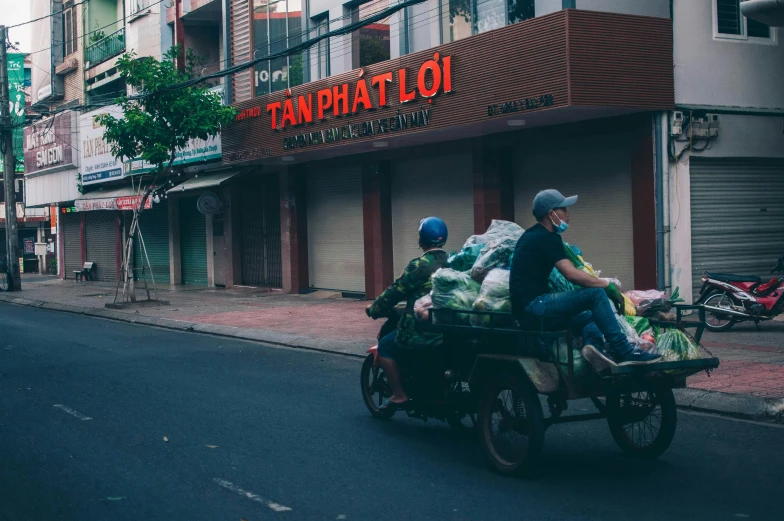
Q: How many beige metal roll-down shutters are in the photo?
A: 3